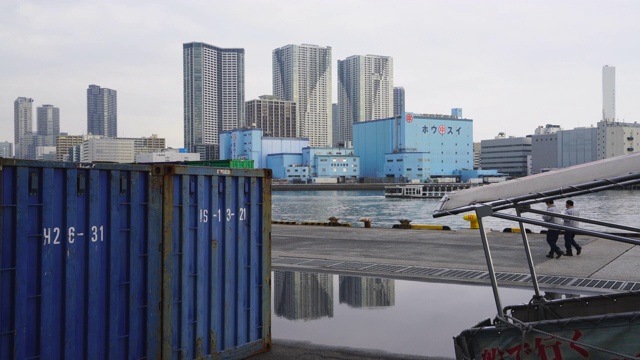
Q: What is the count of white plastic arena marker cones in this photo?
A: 0